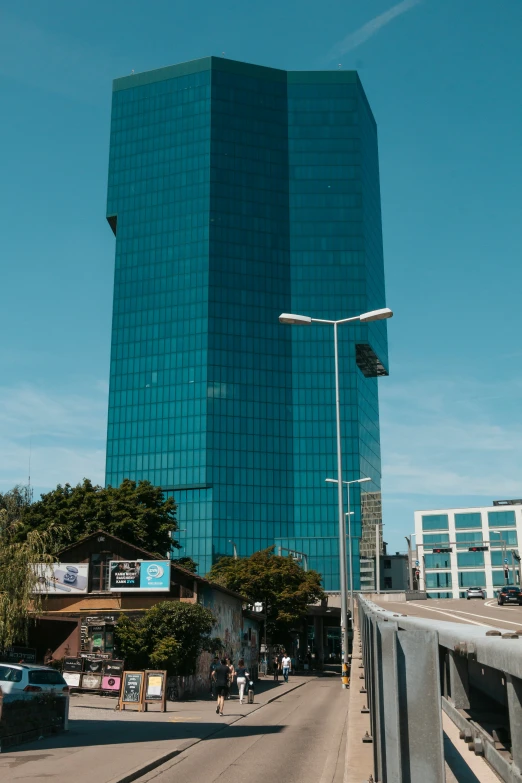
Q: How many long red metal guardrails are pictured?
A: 0